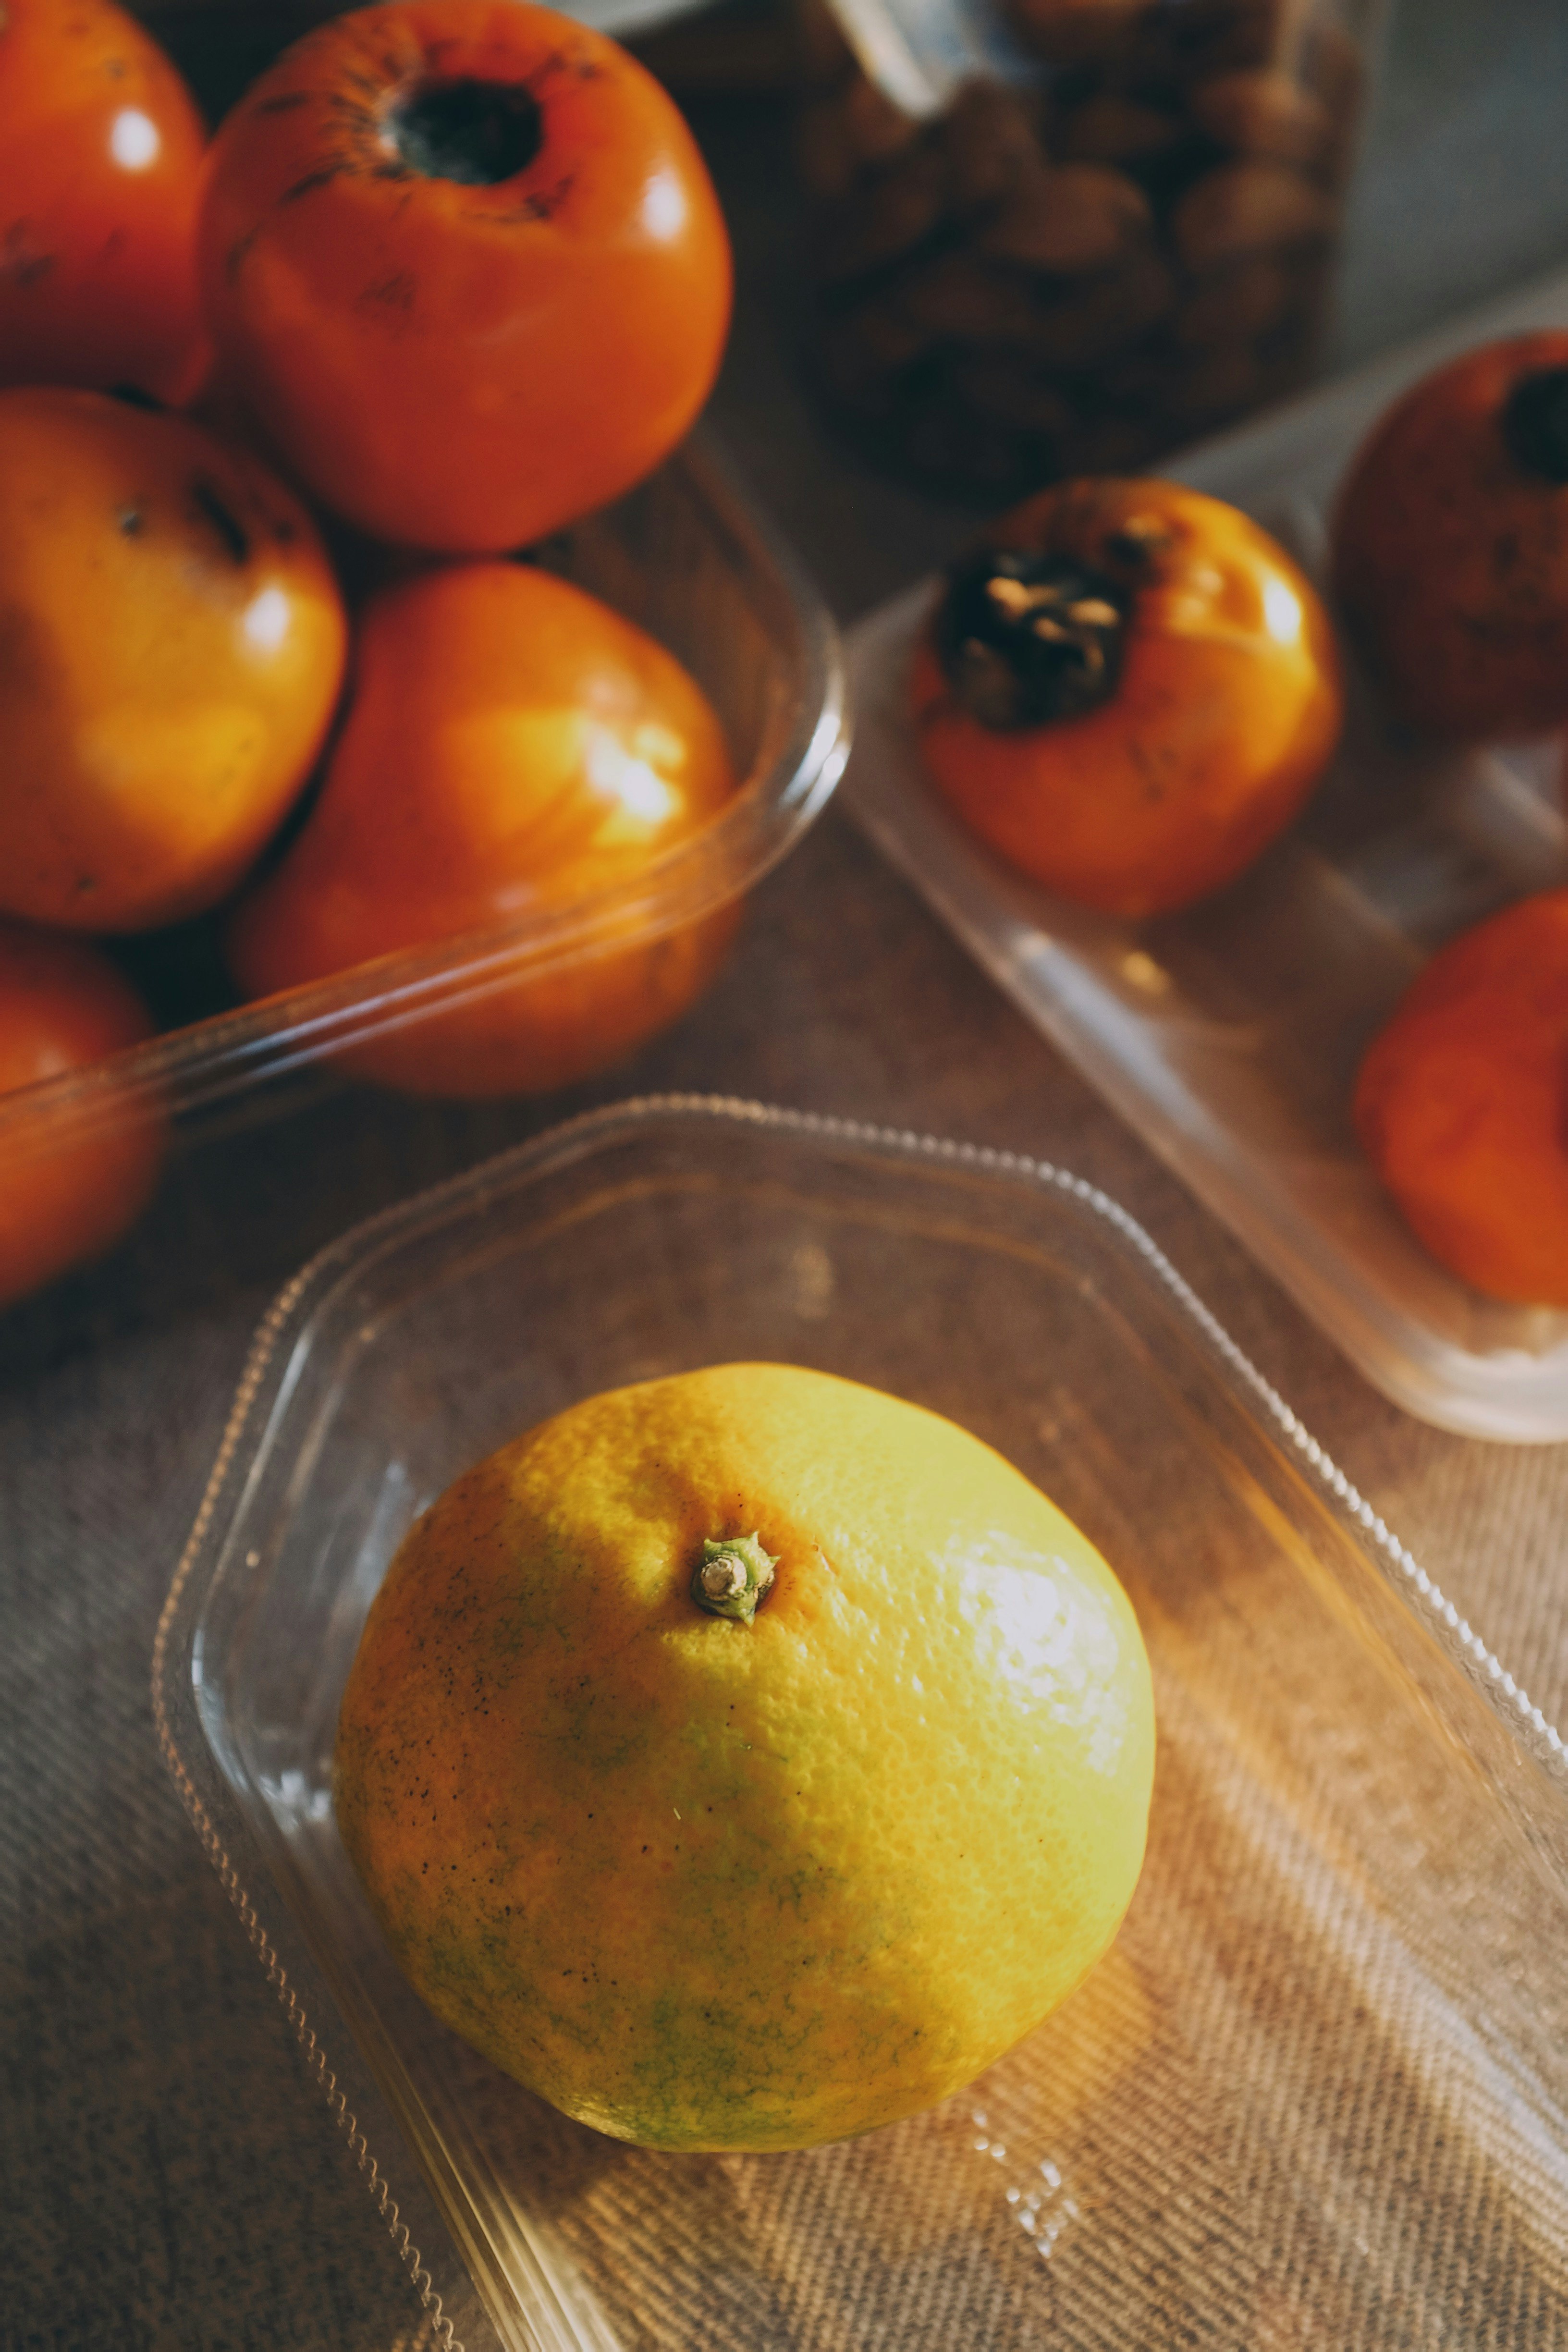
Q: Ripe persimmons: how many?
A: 8